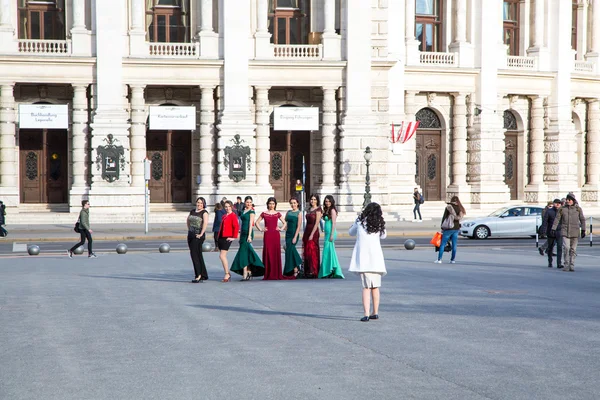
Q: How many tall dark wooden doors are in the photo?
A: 5